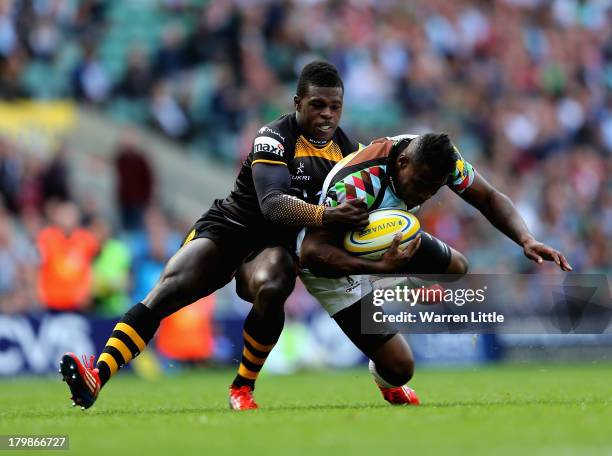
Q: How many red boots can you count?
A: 4